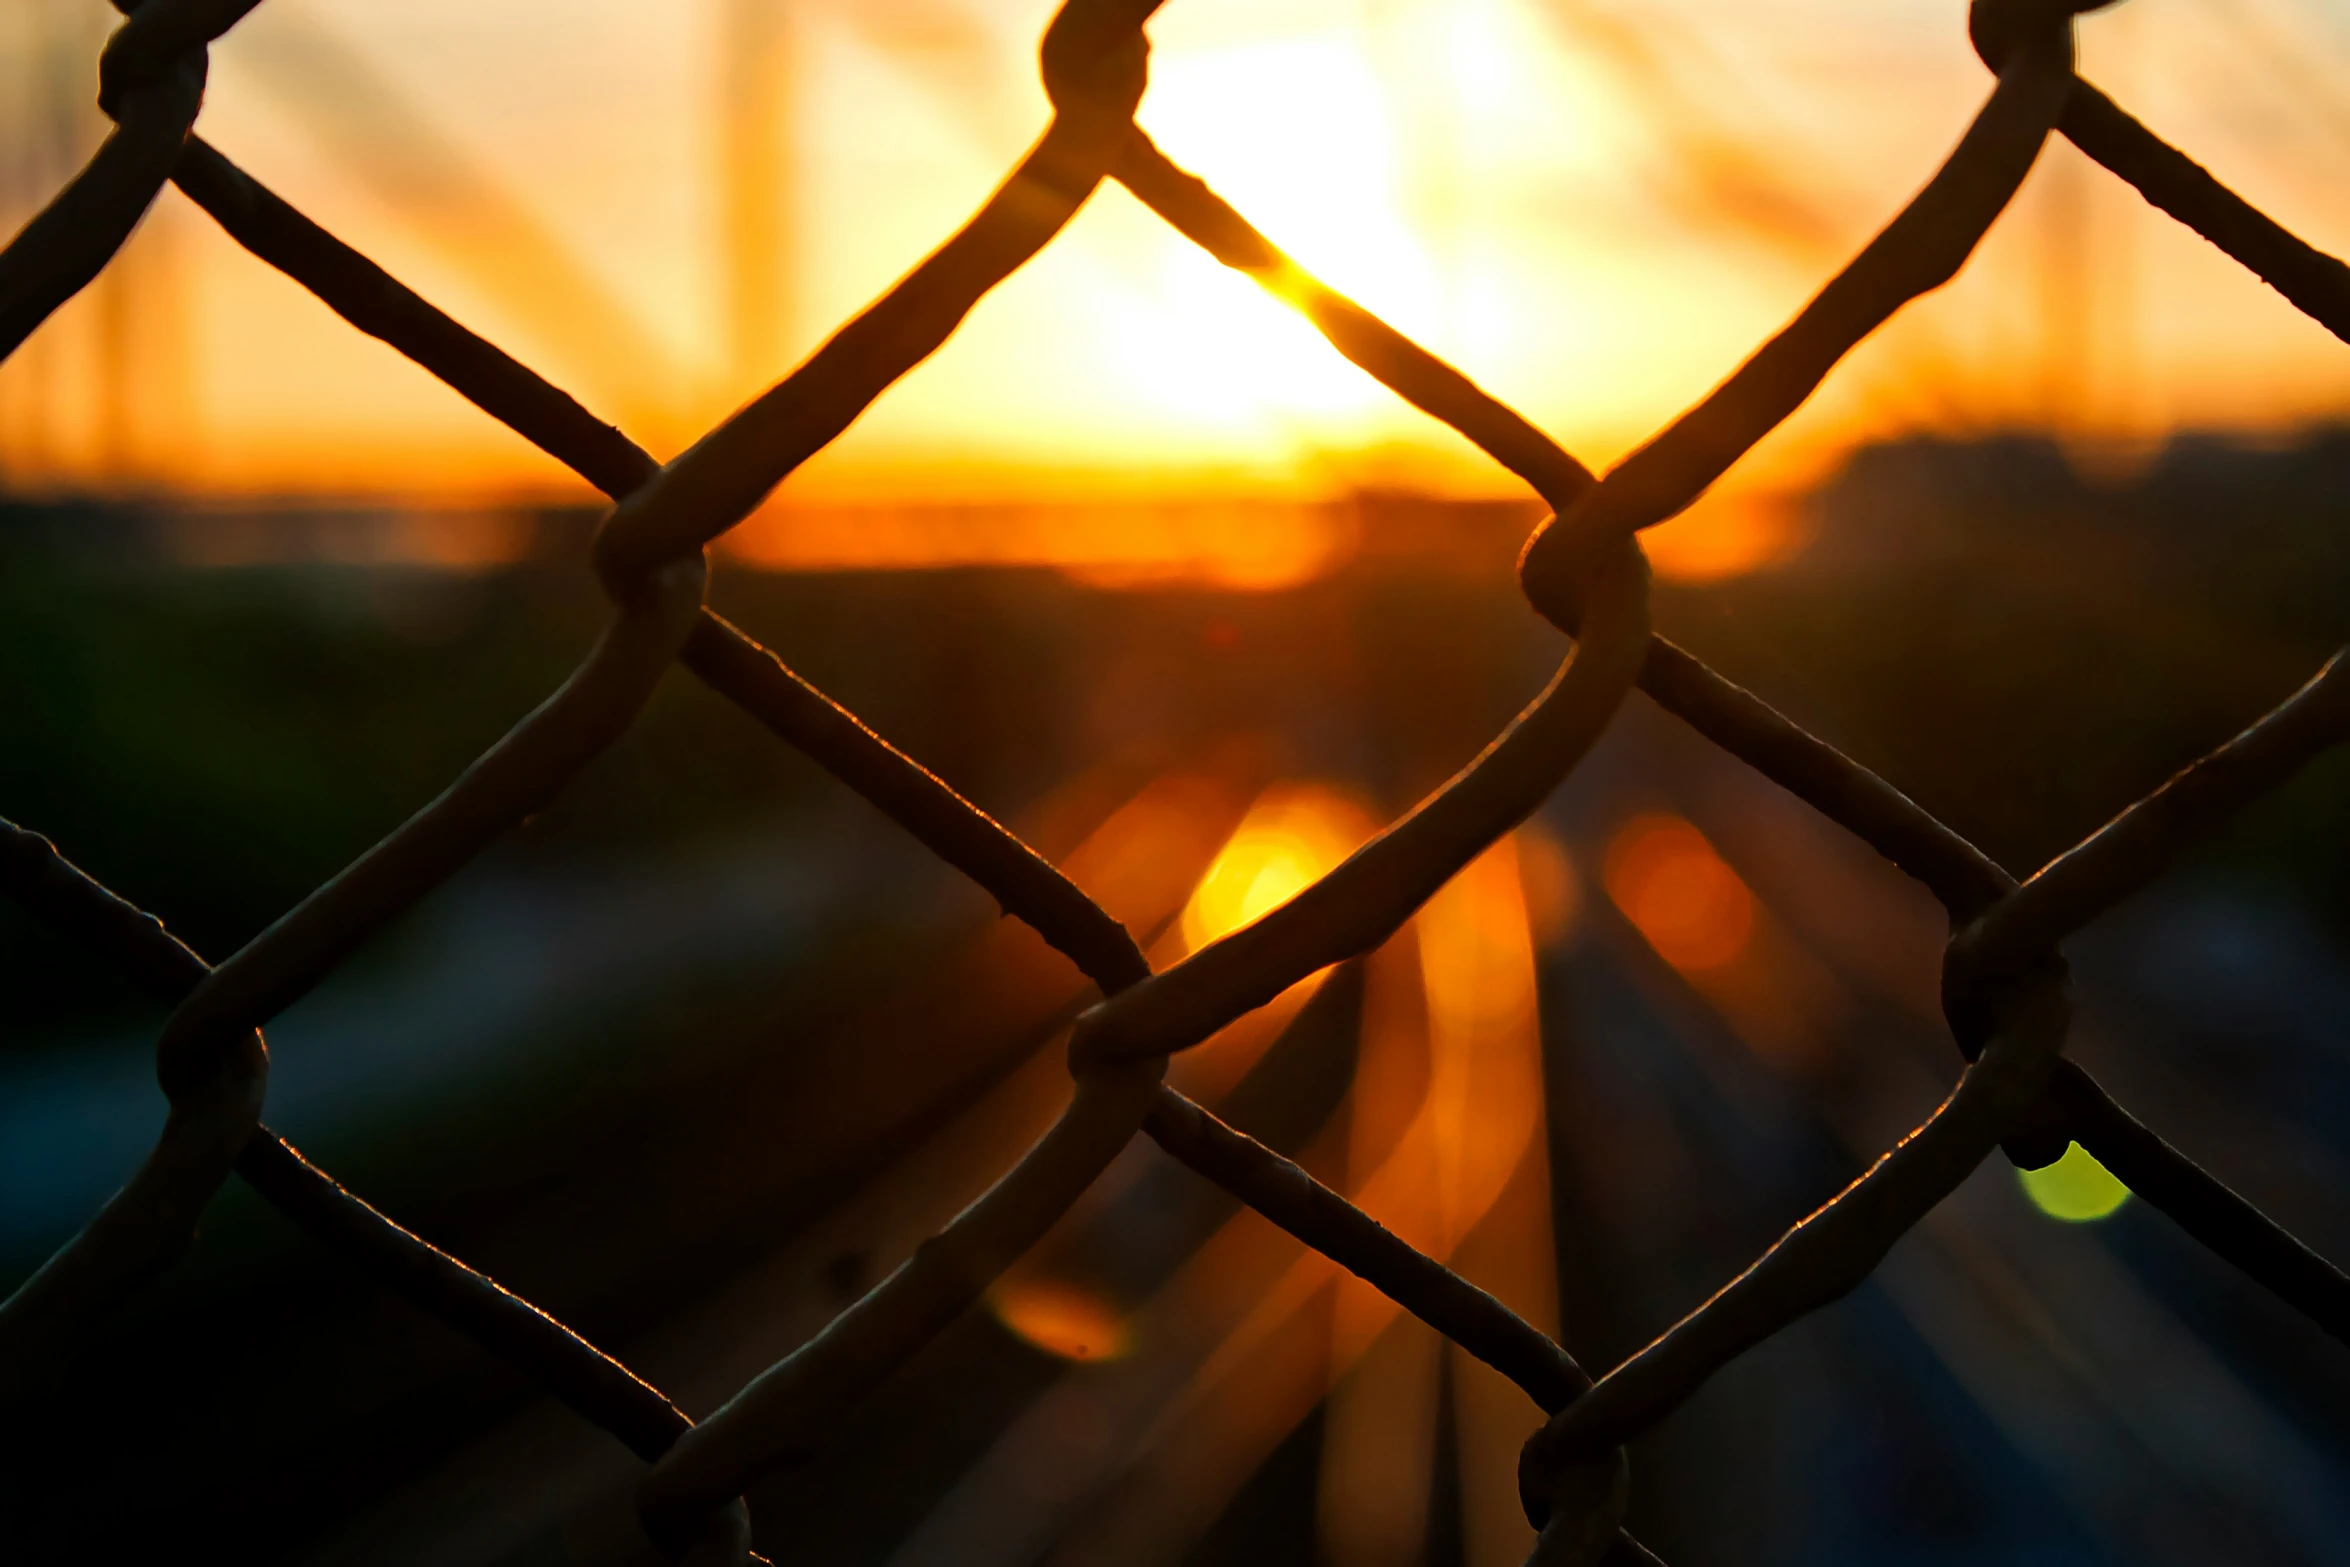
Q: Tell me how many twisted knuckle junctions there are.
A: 10